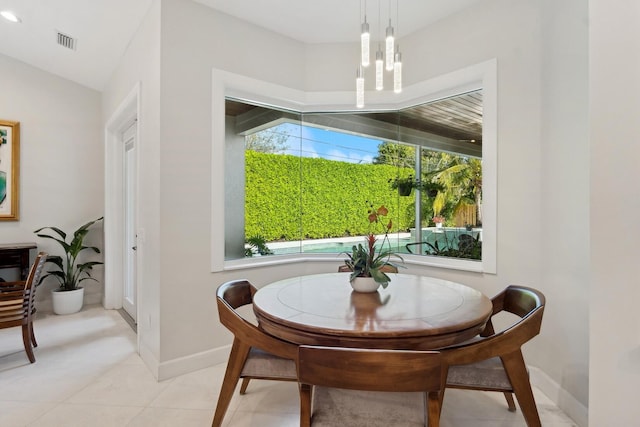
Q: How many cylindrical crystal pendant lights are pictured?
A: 5